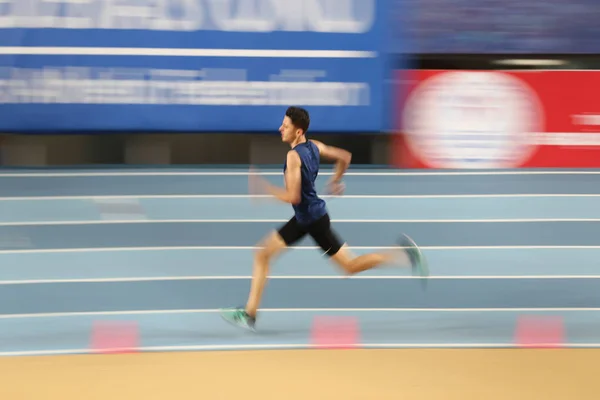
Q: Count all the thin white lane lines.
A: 7